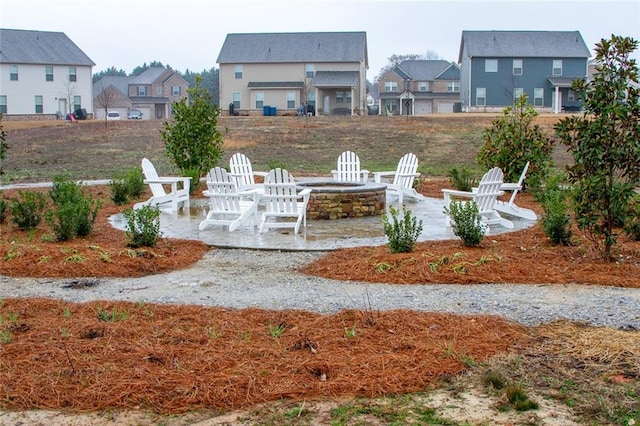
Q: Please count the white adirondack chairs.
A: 8